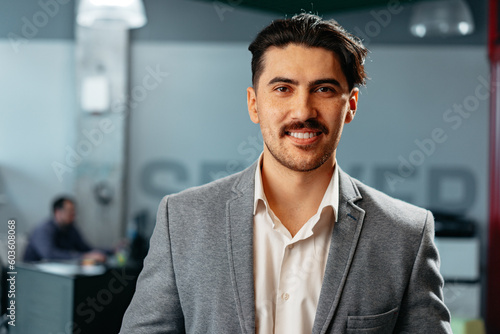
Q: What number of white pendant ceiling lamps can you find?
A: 2